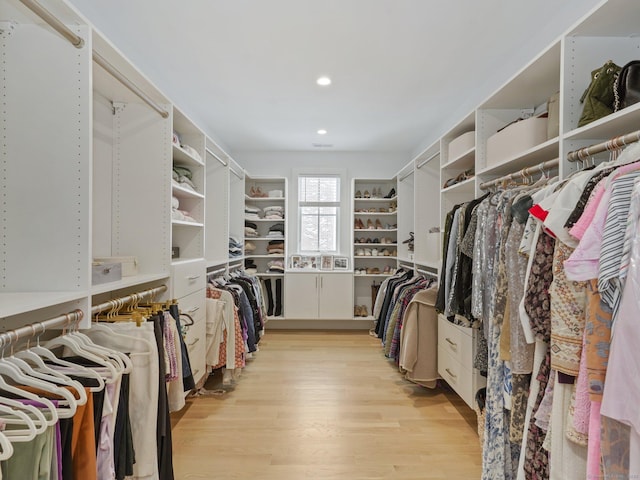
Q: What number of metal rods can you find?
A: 14